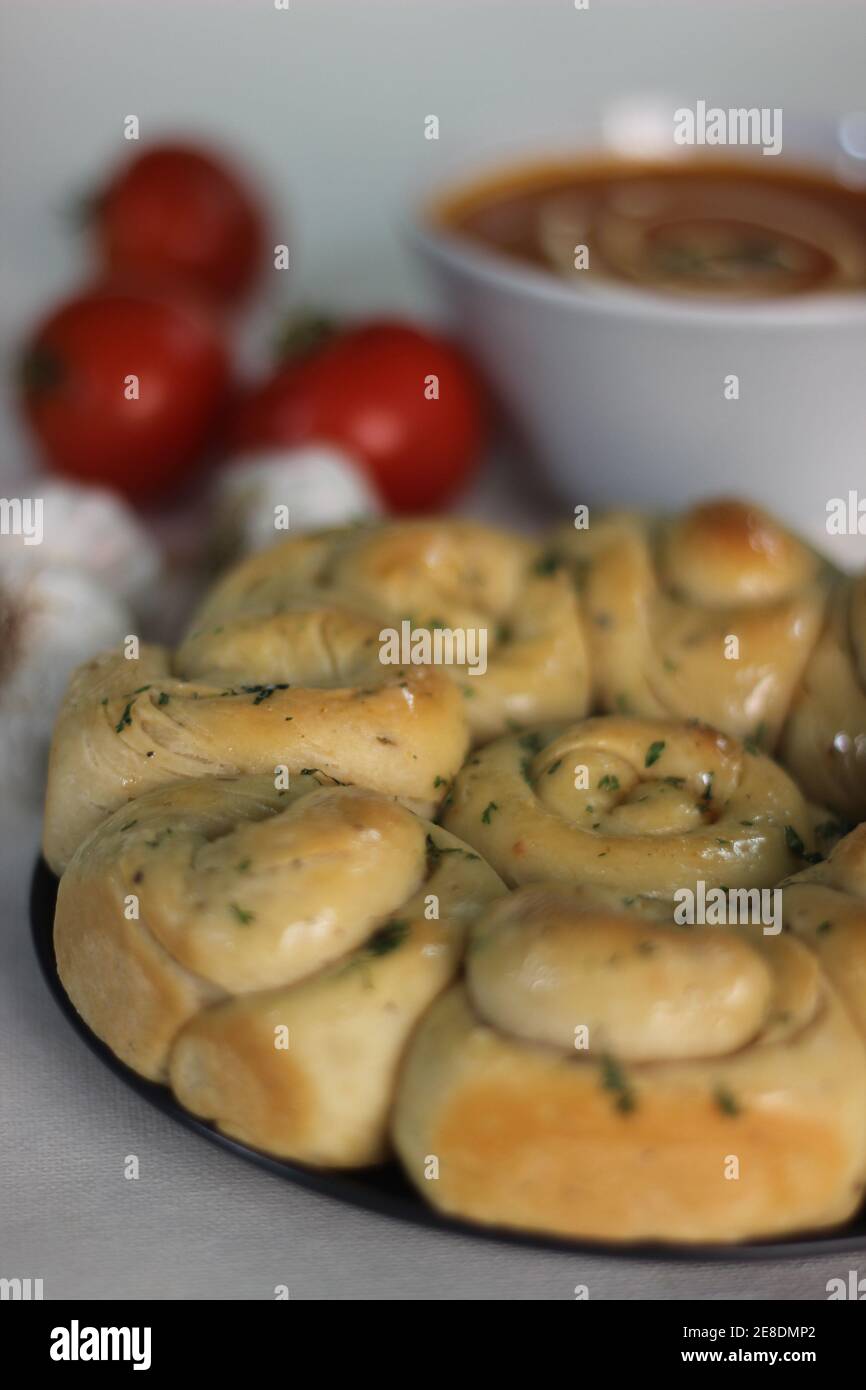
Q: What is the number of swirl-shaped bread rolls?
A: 8